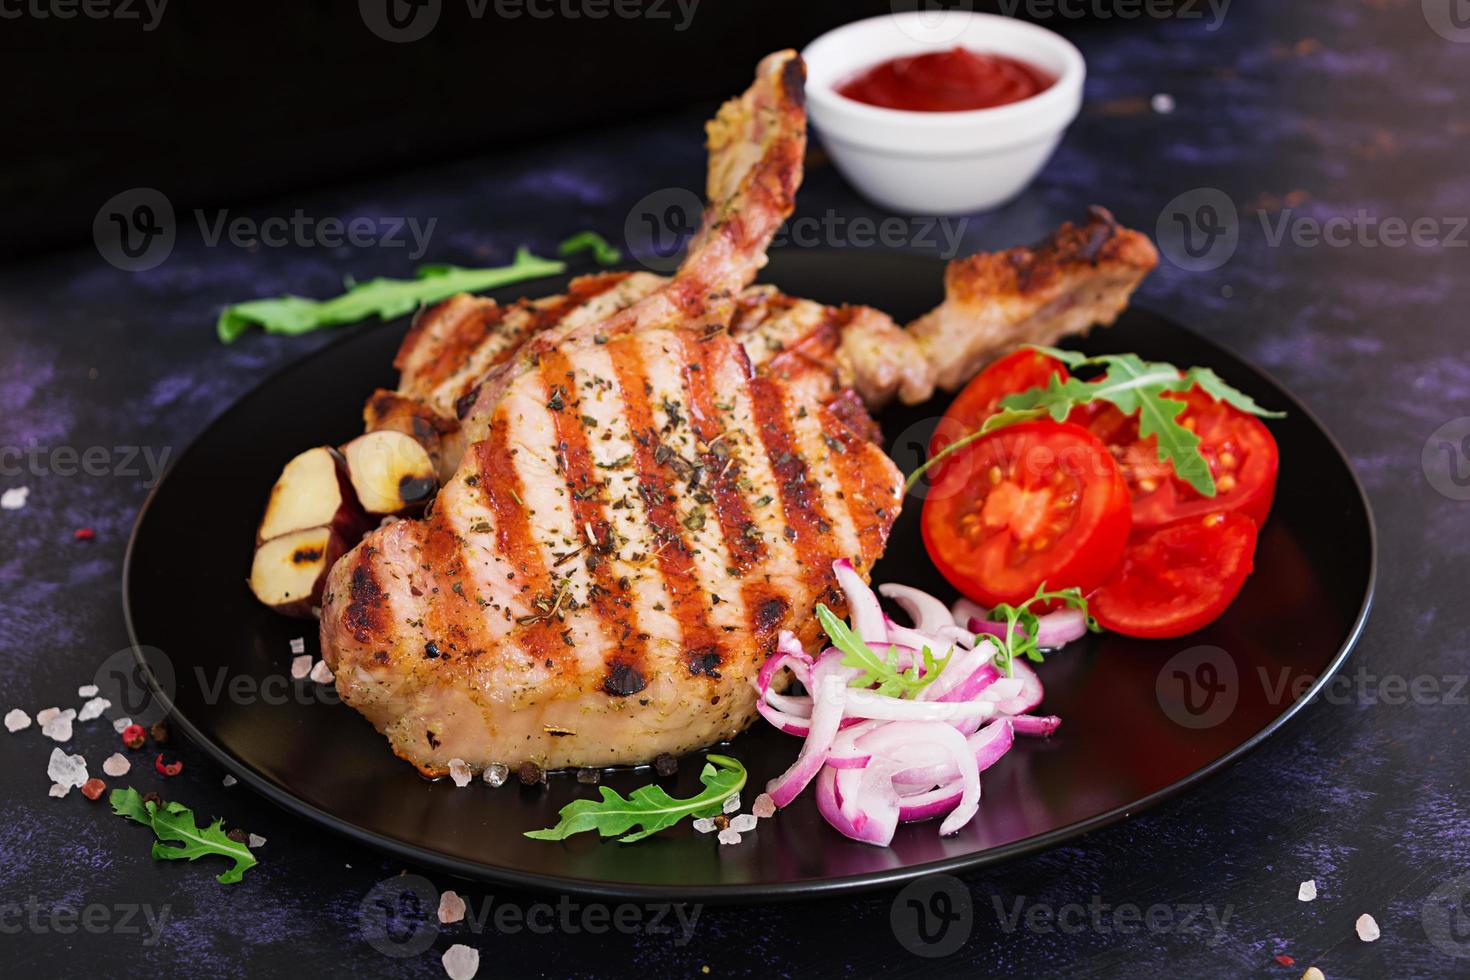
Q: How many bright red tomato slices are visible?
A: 4